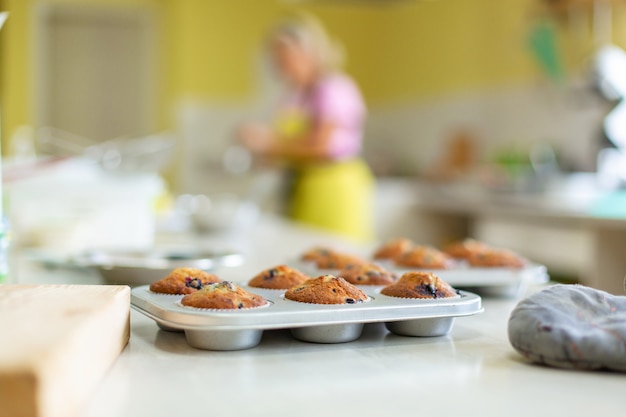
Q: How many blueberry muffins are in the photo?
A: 12